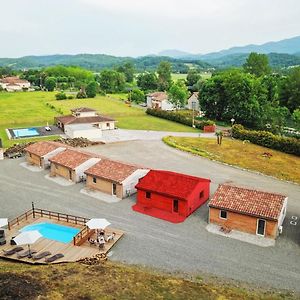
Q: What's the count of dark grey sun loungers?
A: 4